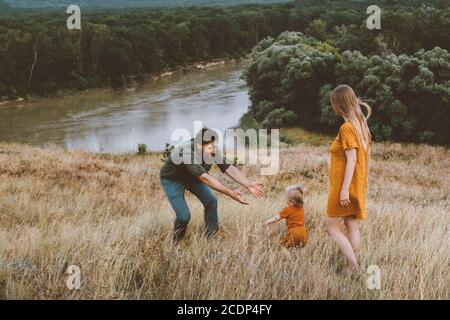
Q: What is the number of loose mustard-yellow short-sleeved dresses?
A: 1